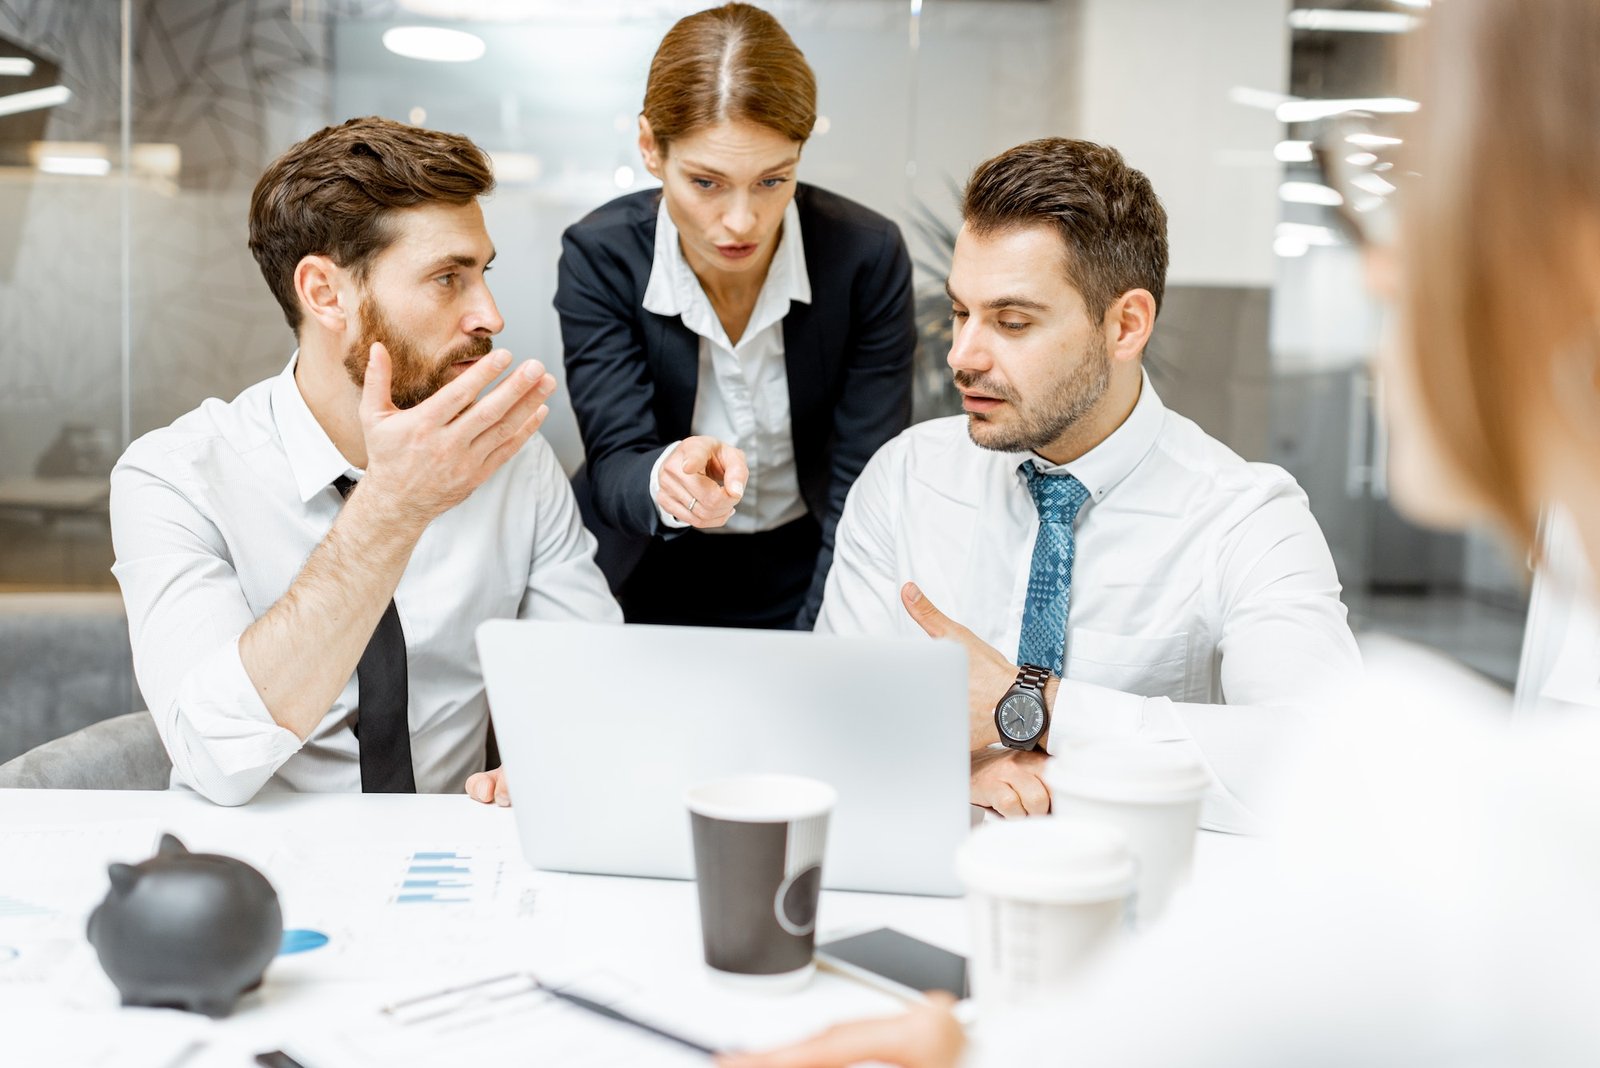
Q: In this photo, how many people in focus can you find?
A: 3